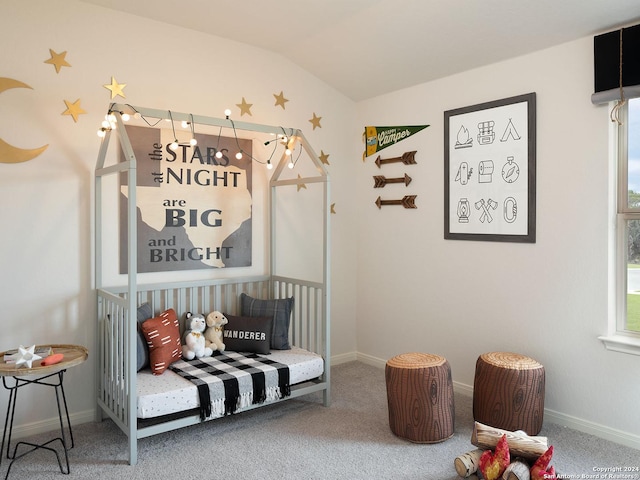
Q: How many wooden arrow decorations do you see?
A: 3